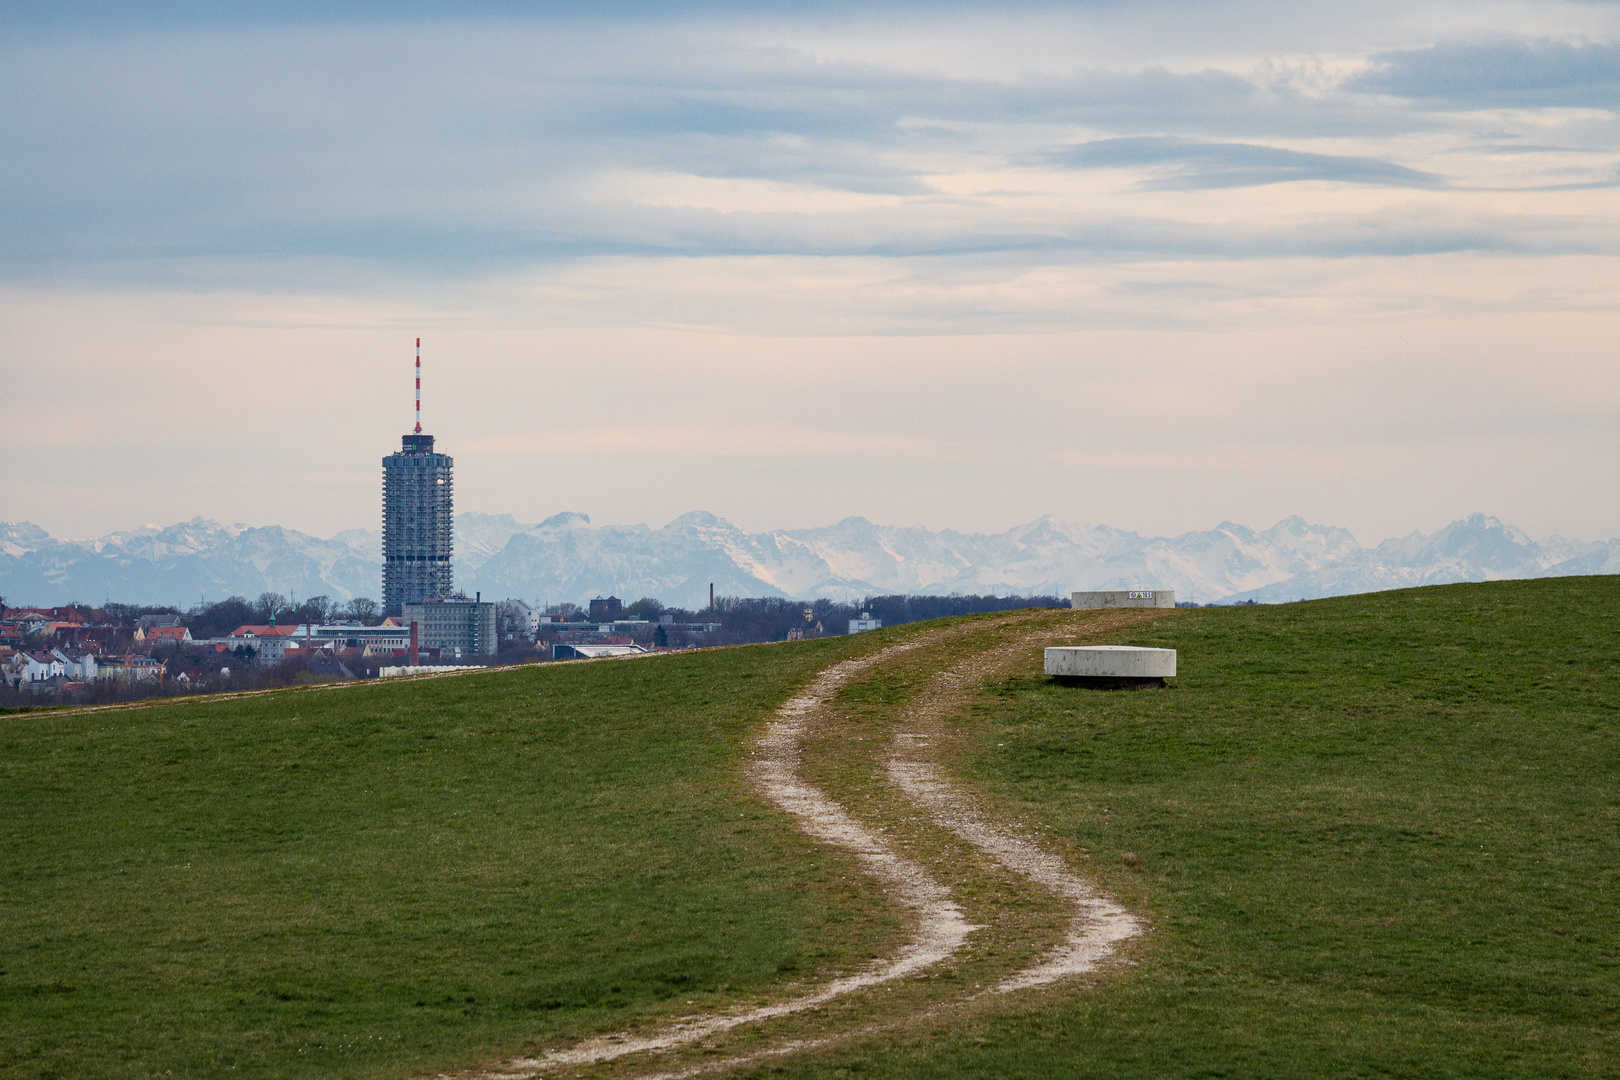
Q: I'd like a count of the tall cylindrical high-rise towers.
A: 1